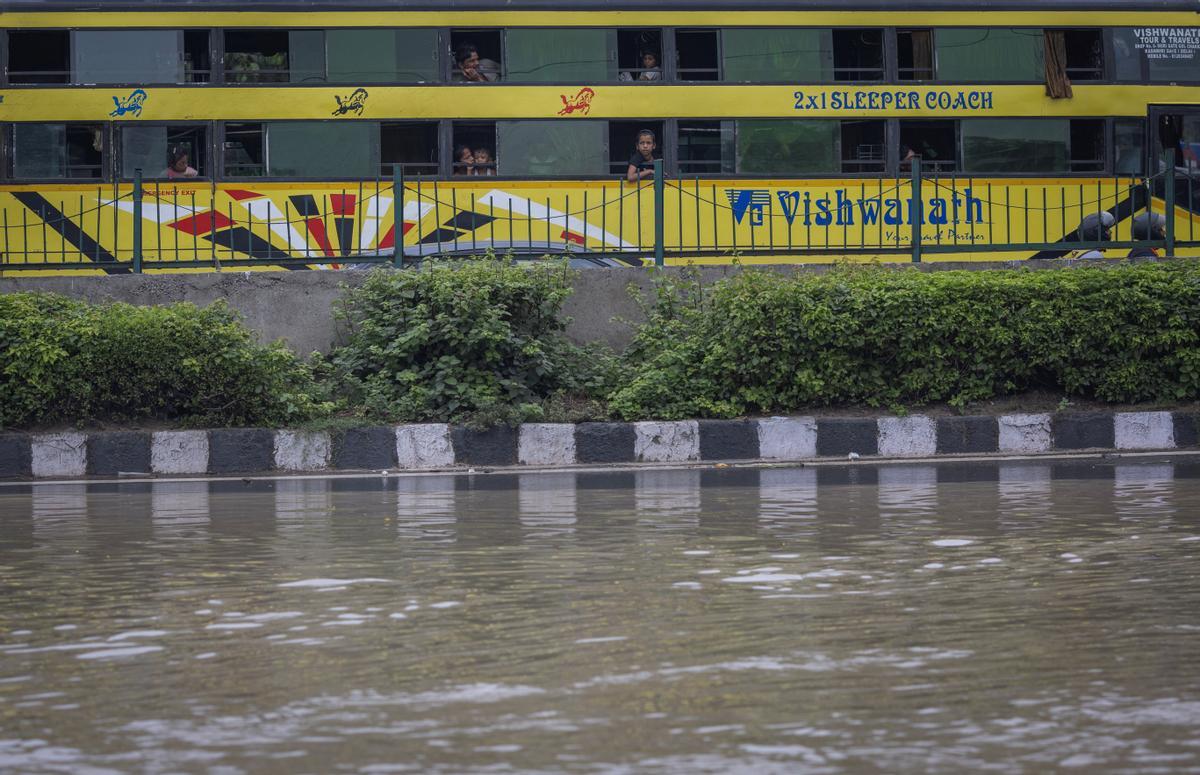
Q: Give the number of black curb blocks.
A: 11